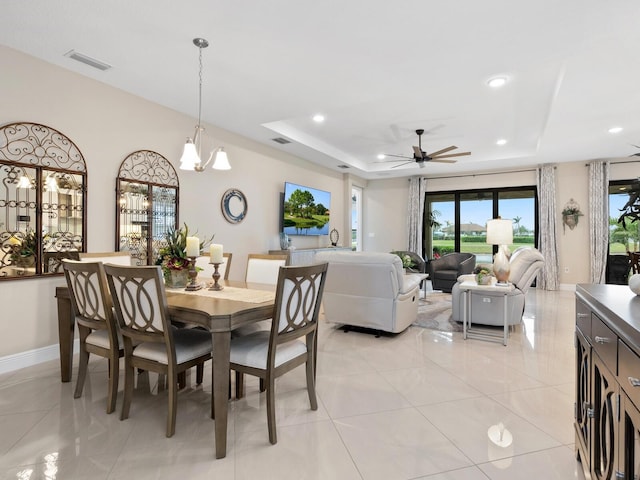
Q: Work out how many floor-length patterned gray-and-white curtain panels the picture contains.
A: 3